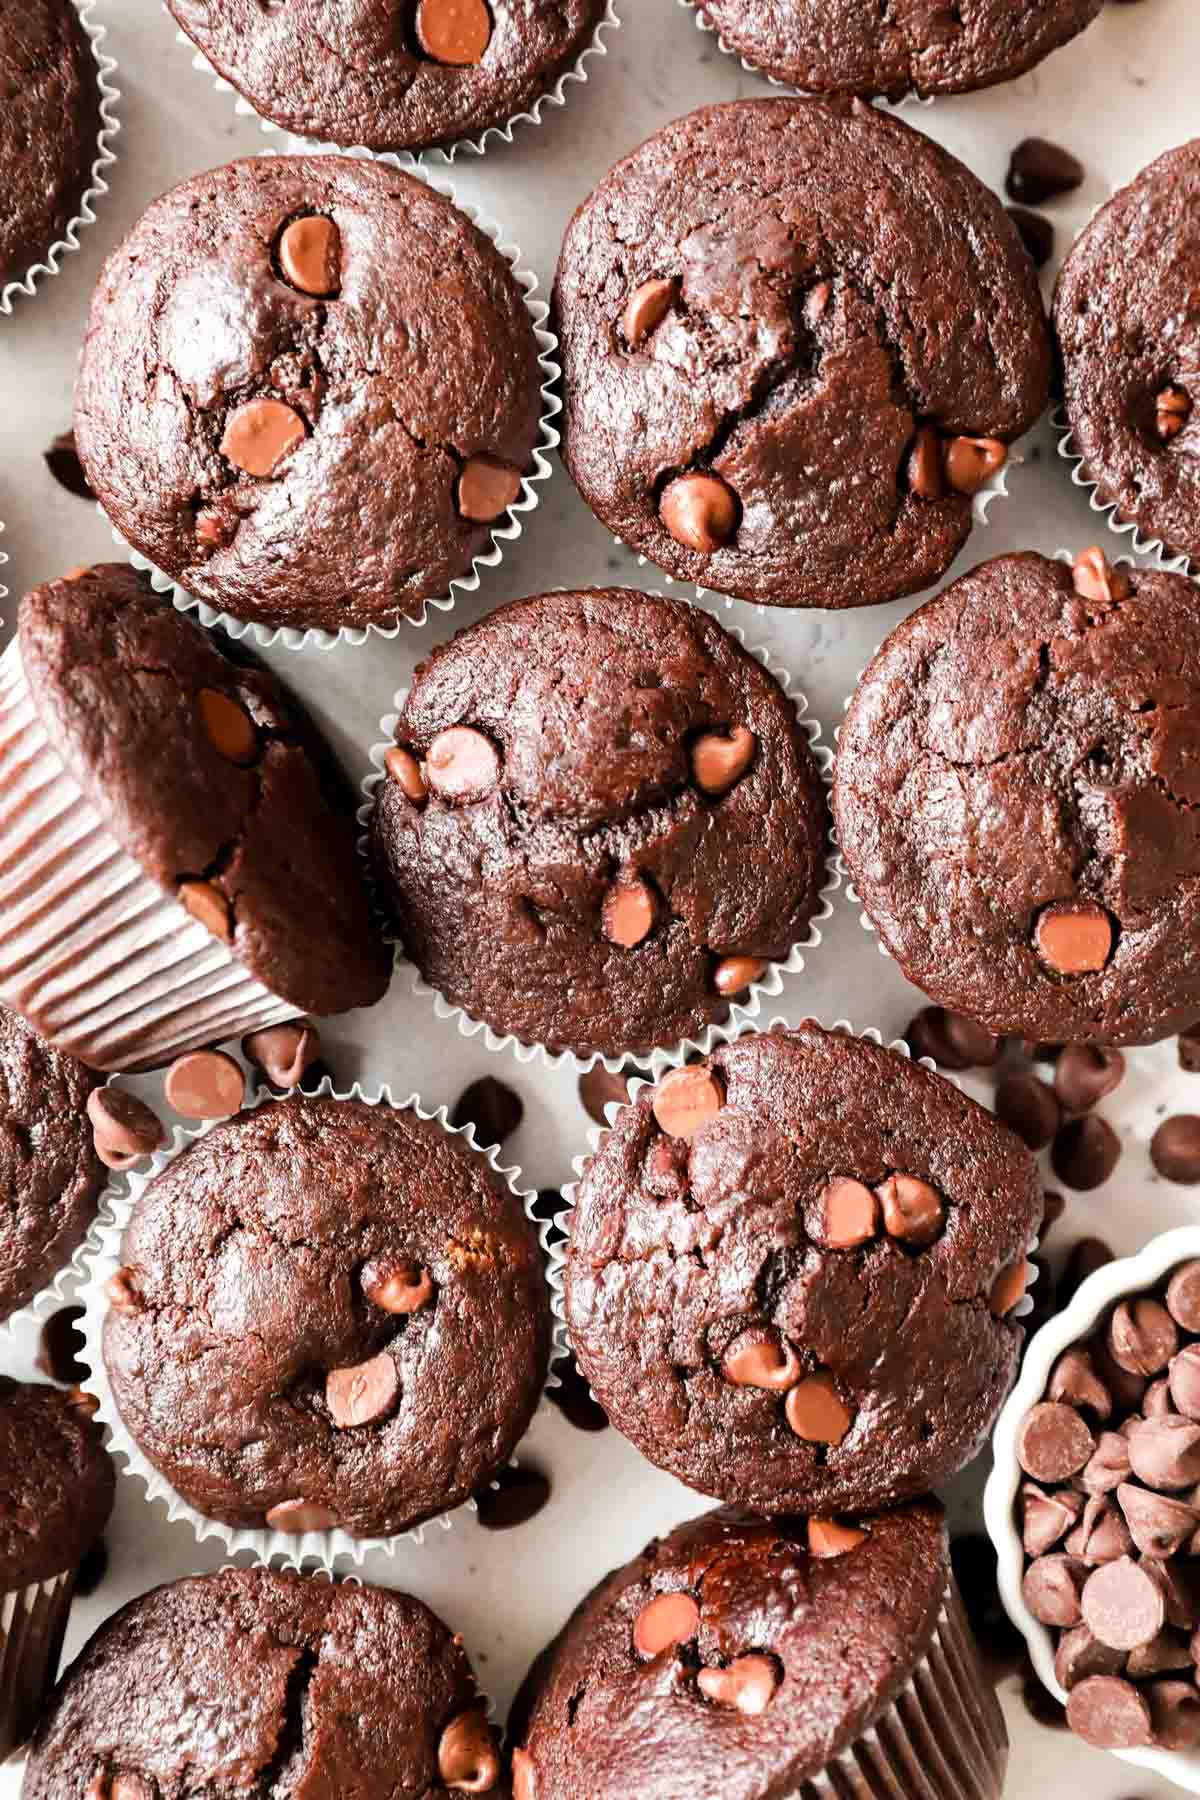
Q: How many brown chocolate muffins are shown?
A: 15